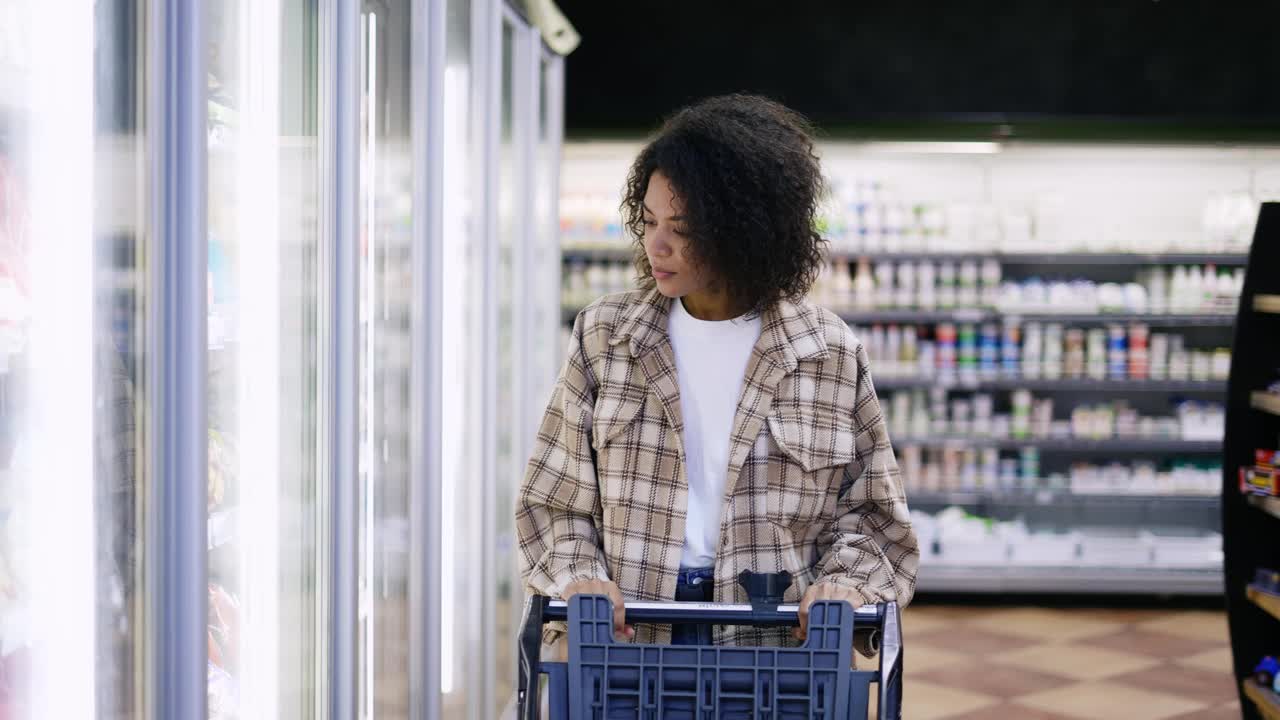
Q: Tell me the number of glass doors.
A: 6